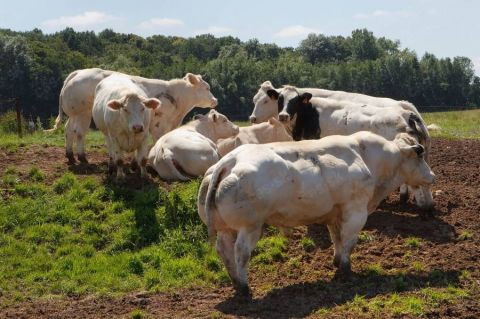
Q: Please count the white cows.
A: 6